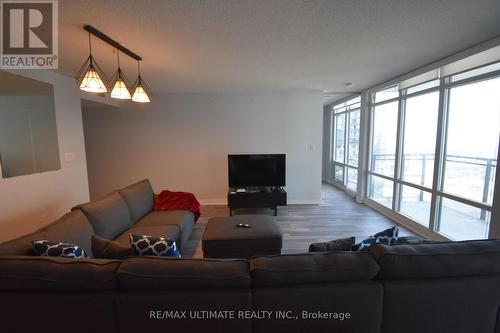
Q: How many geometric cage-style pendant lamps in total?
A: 3